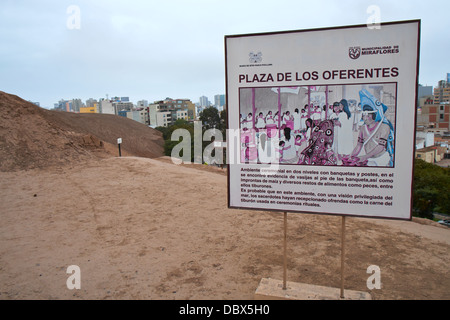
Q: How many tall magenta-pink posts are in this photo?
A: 4